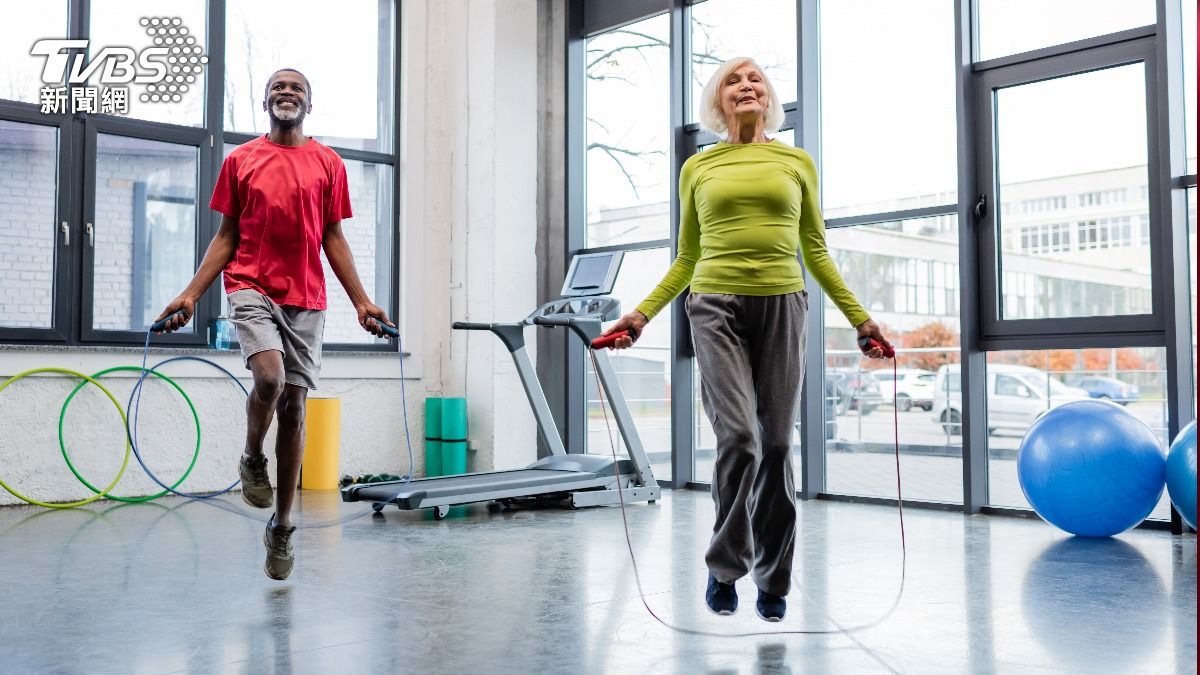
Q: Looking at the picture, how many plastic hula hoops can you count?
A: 3